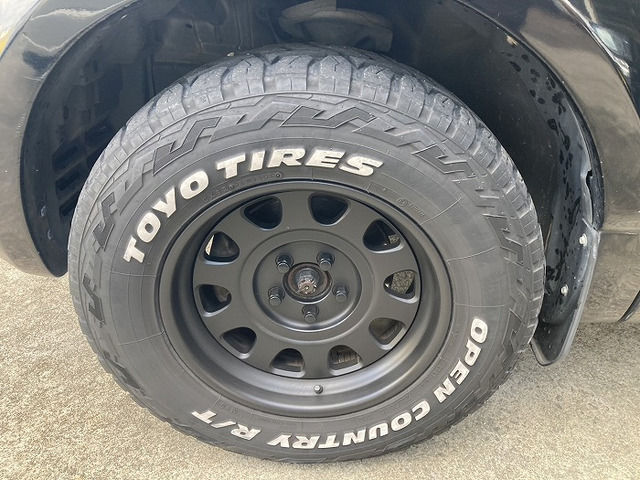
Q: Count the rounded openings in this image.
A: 10